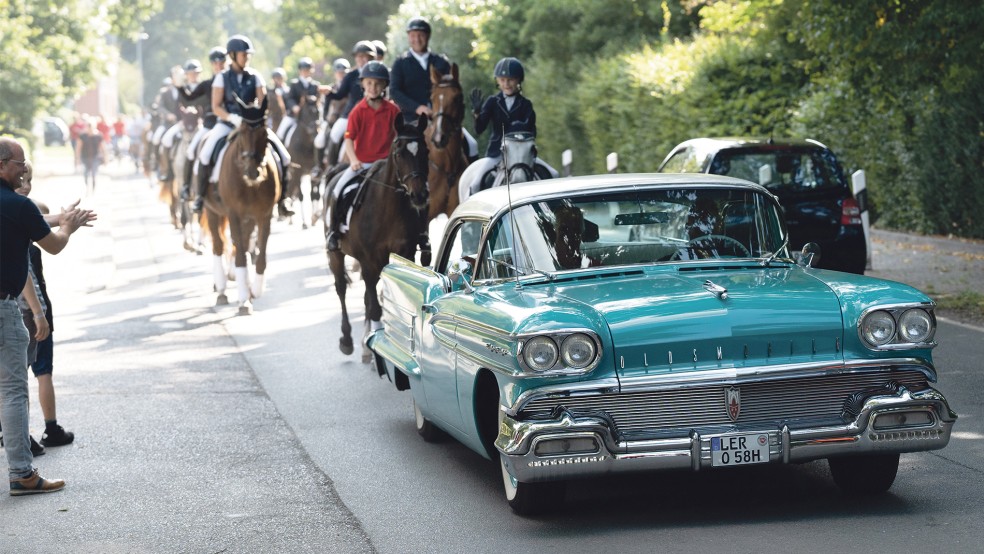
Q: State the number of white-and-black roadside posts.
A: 4